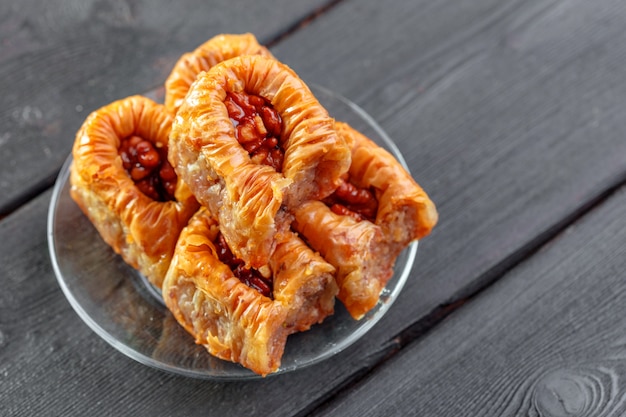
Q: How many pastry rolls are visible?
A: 5